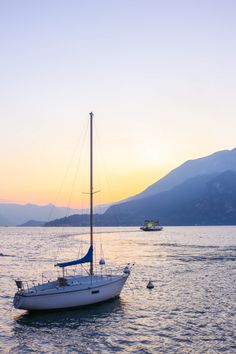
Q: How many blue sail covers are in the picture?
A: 1